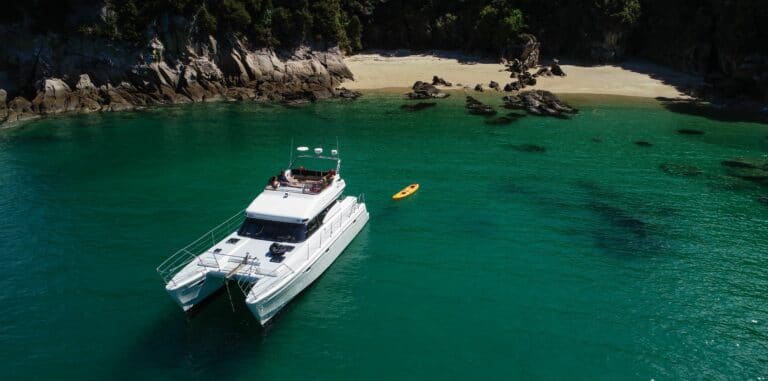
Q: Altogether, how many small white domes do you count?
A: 3